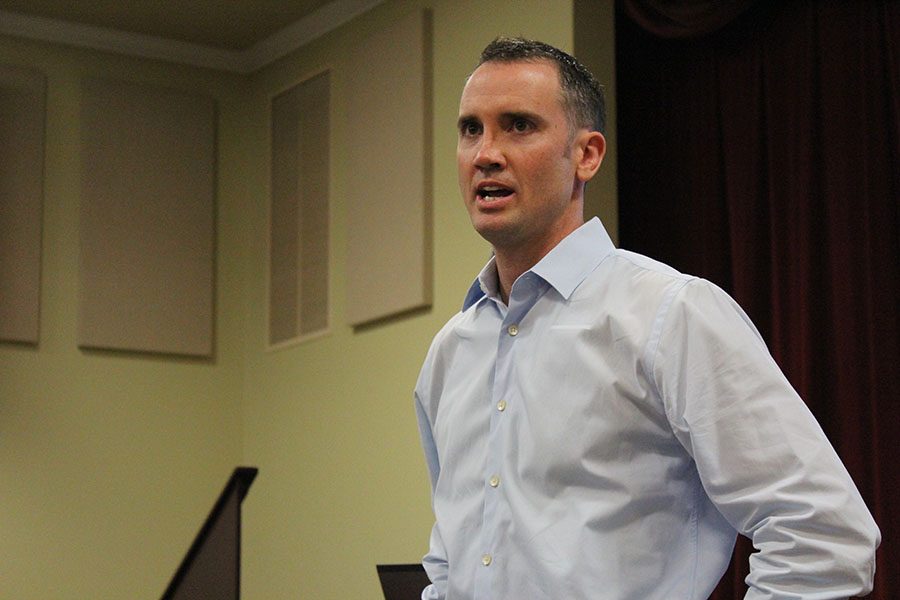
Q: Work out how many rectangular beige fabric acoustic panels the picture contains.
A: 3